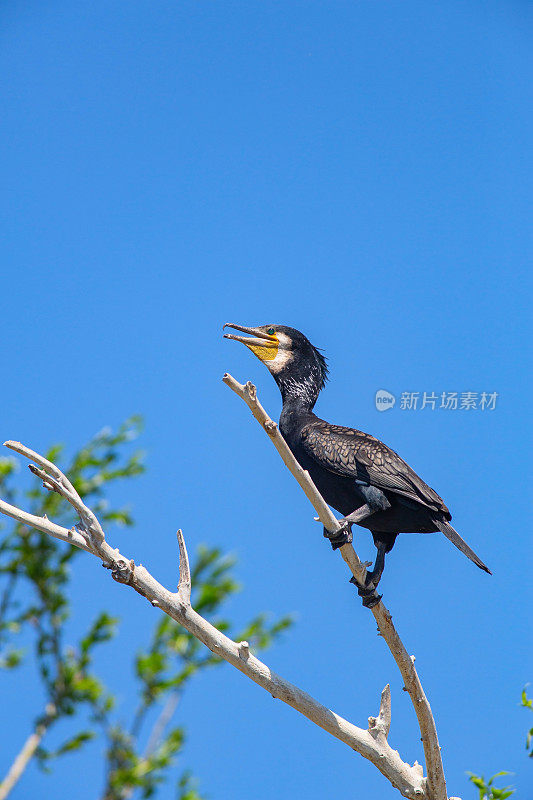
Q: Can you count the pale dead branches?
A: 2